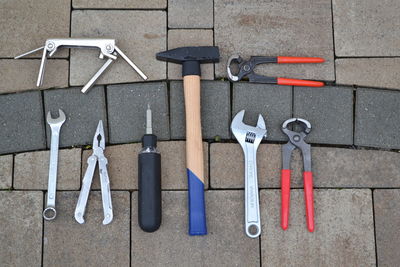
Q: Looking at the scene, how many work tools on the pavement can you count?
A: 8